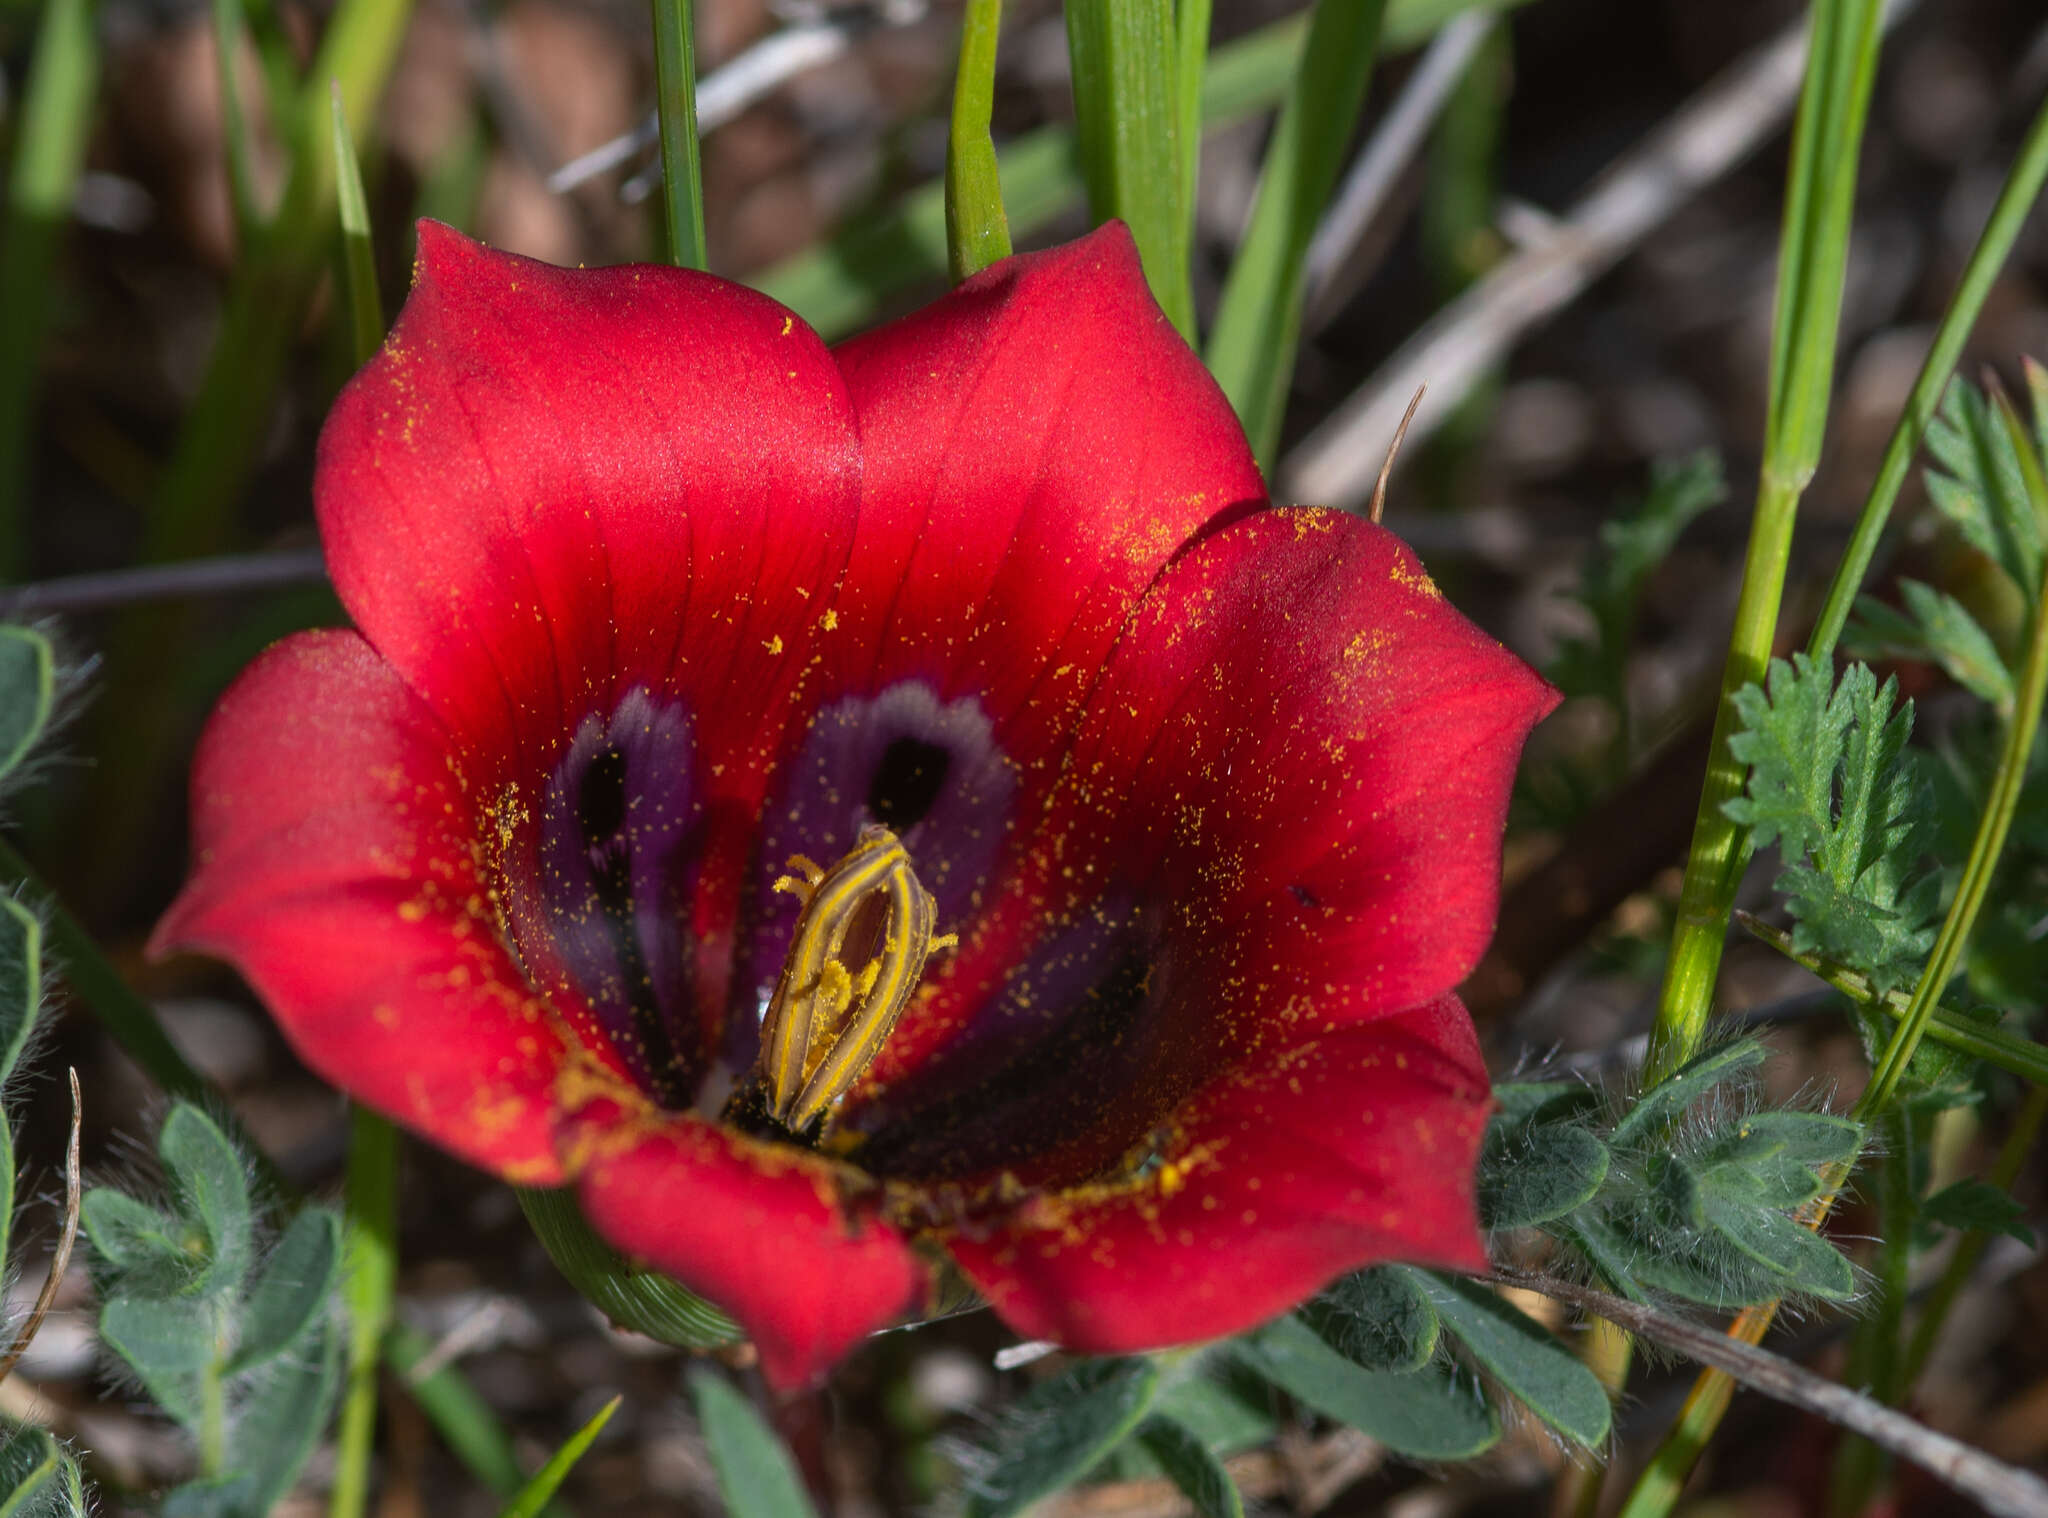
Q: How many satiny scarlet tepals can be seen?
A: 6